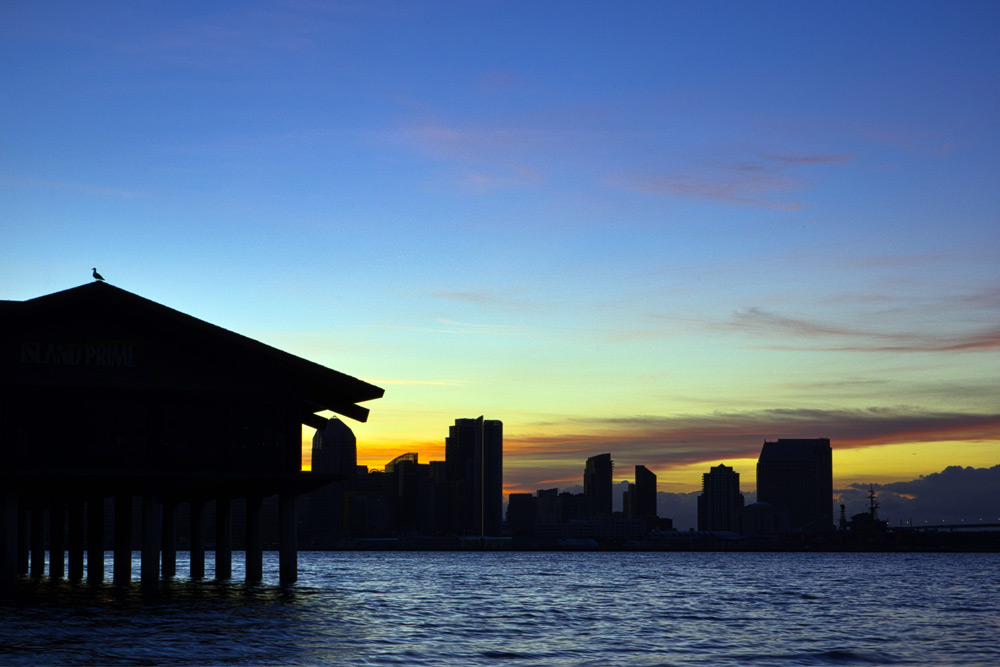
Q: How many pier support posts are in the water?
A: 13